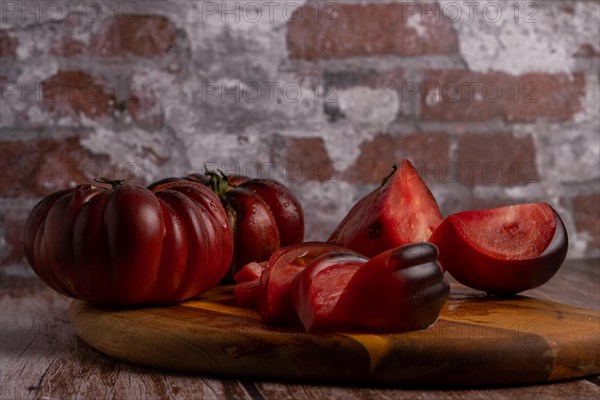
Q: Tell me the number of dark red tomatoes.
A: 2